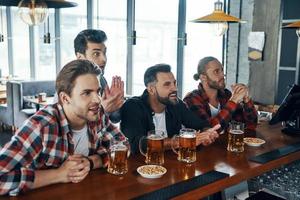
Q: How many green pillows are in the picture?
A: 0